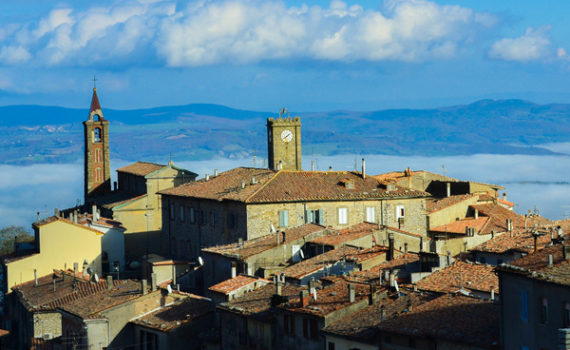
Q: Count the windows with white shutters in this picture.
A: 3